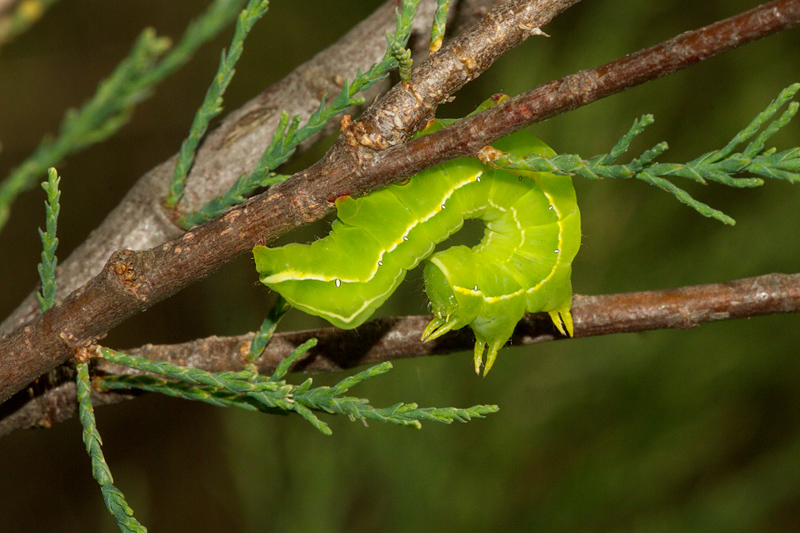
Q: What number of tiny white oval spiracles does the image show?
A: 9